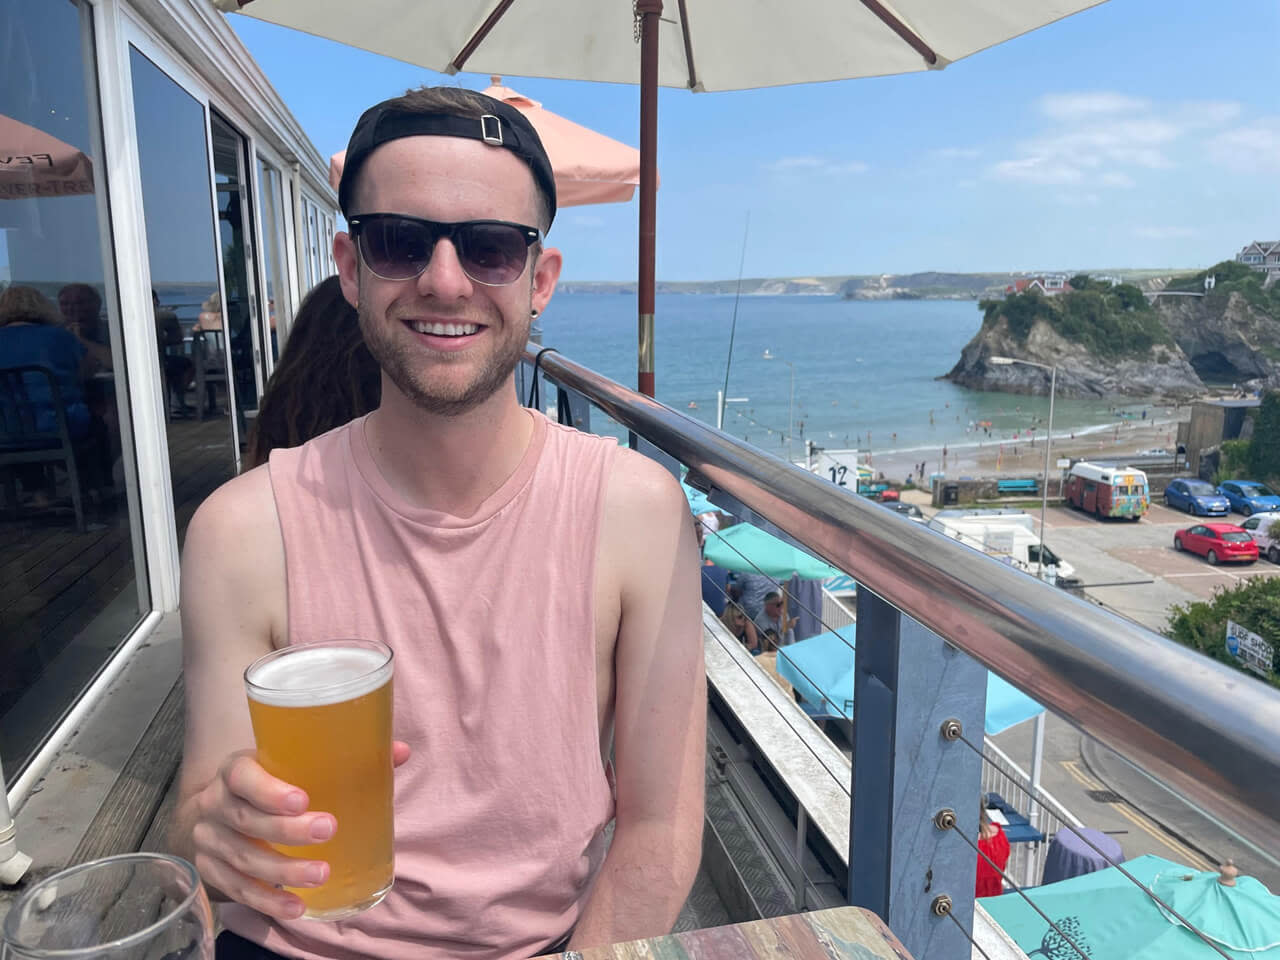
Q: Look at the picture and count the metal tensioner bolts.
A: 3